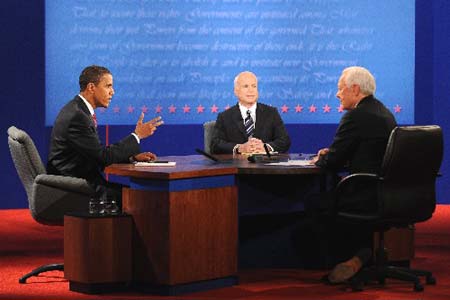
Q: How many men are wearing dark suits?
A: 3